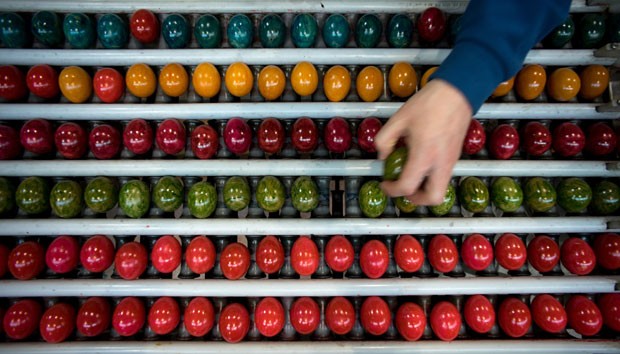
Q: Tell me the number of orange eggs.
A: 15